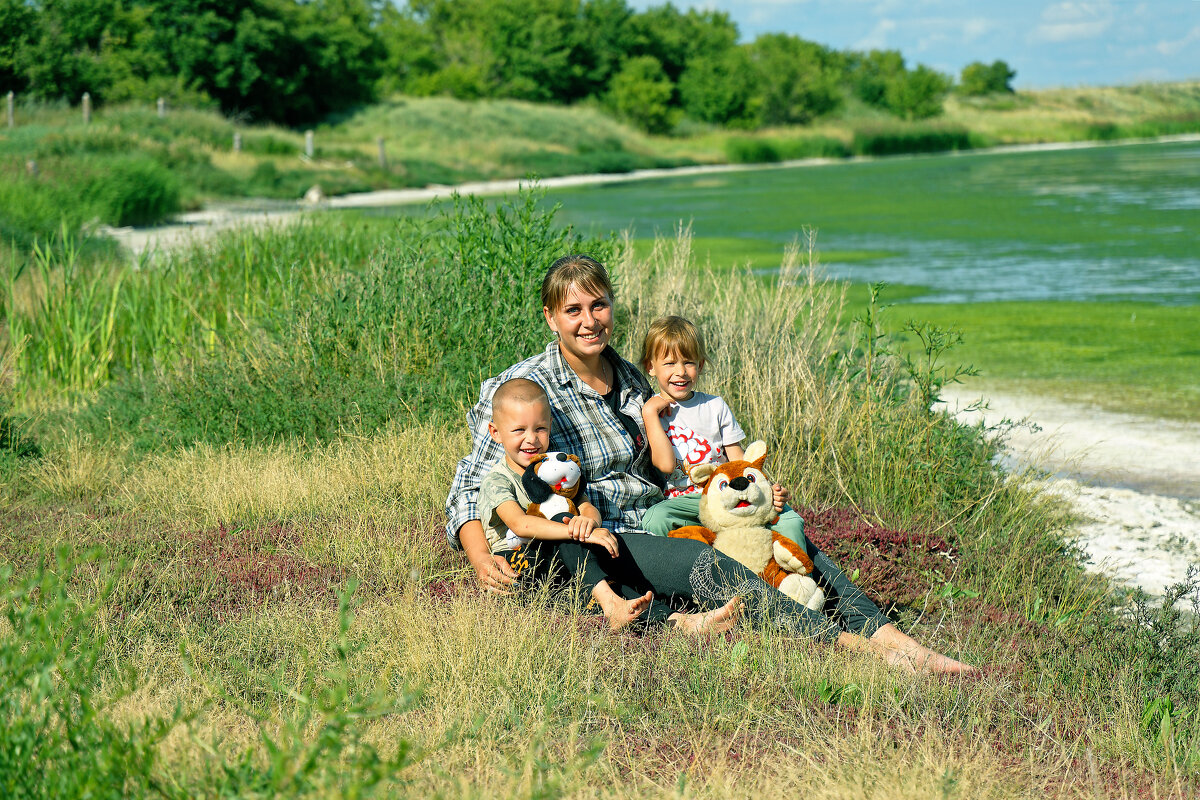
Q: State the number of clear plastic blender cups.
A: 0